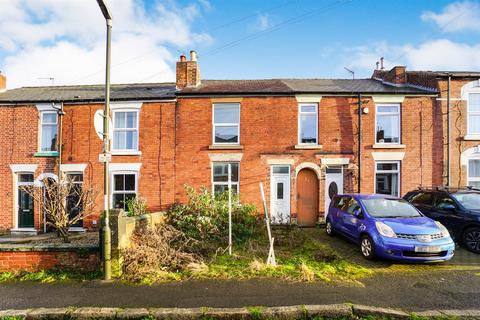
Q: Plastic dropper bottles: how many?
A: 0